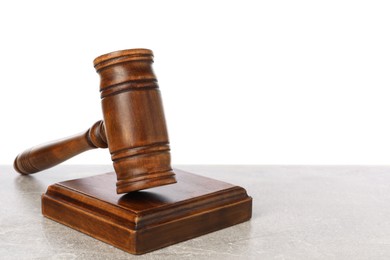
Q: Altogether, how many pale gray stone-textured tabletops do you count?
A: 1